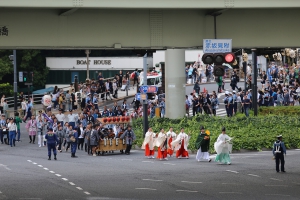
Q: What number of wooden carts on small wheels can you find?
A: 1